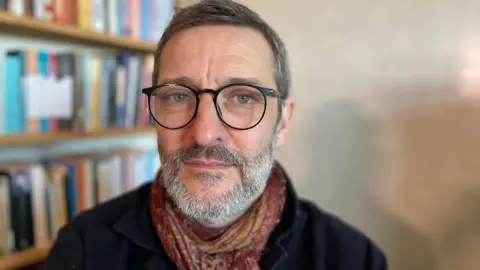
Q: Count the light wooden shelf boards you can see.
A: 3